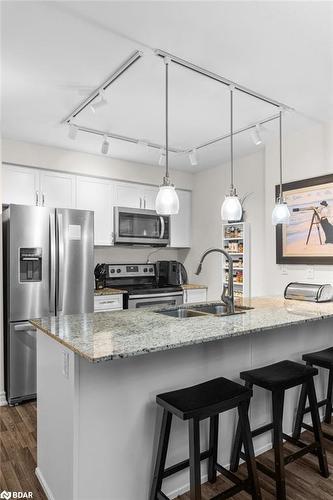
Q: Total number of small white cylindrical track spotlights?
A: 6